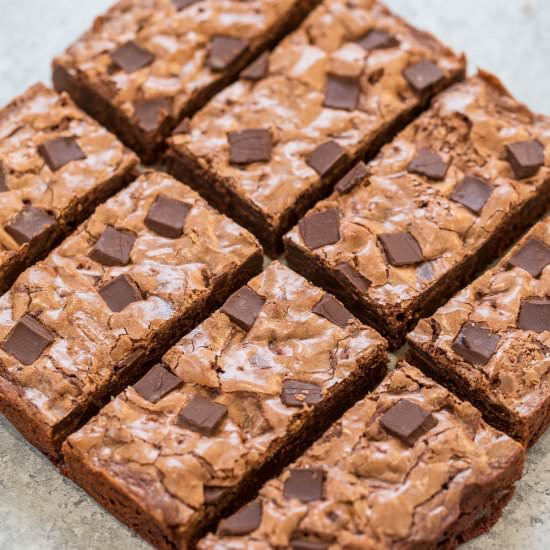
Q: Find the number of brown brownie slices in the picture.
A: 8